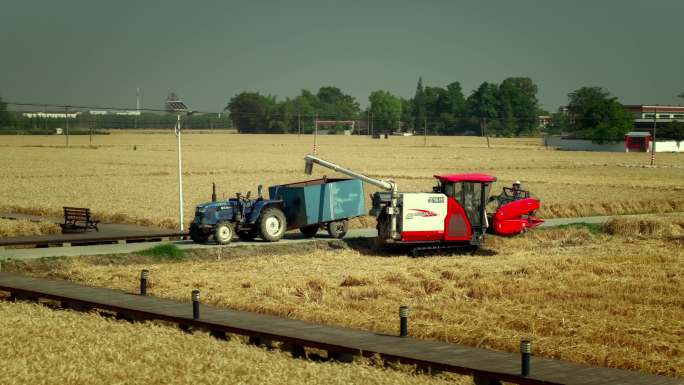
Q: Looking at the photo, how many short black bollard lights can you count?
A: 4